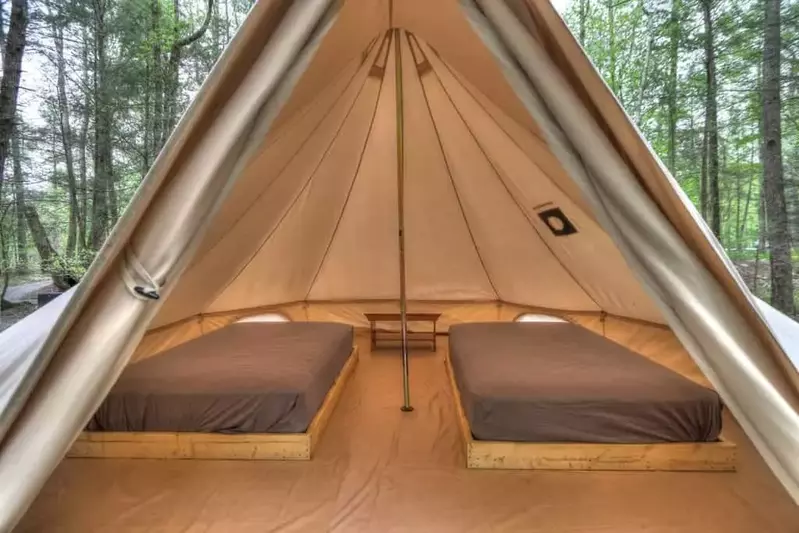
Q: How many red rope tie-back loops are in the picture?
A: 0